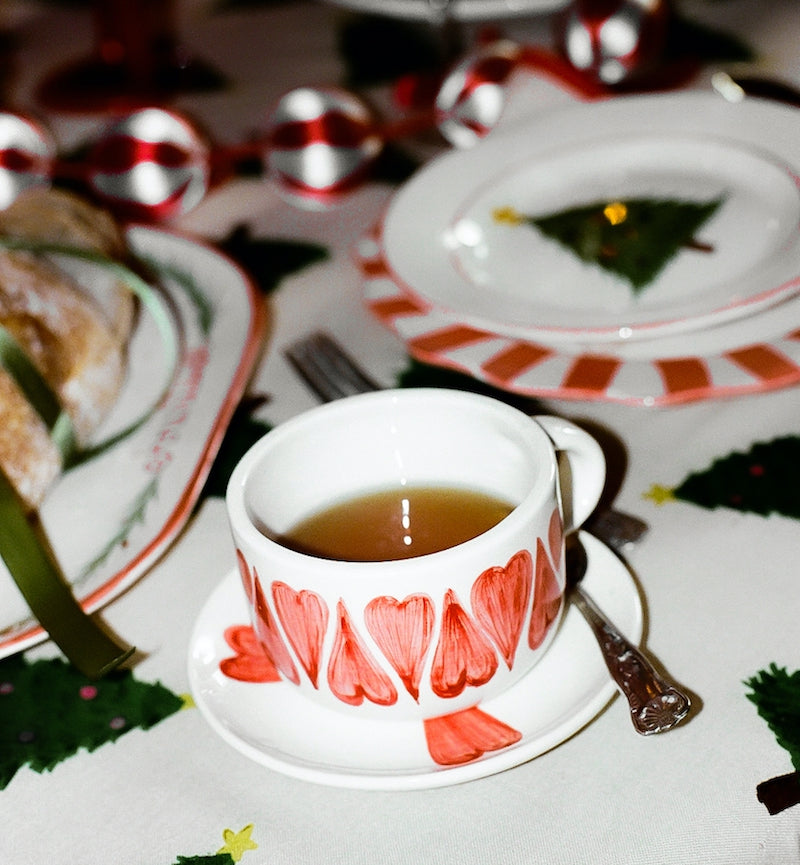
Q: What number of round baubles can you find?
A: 5